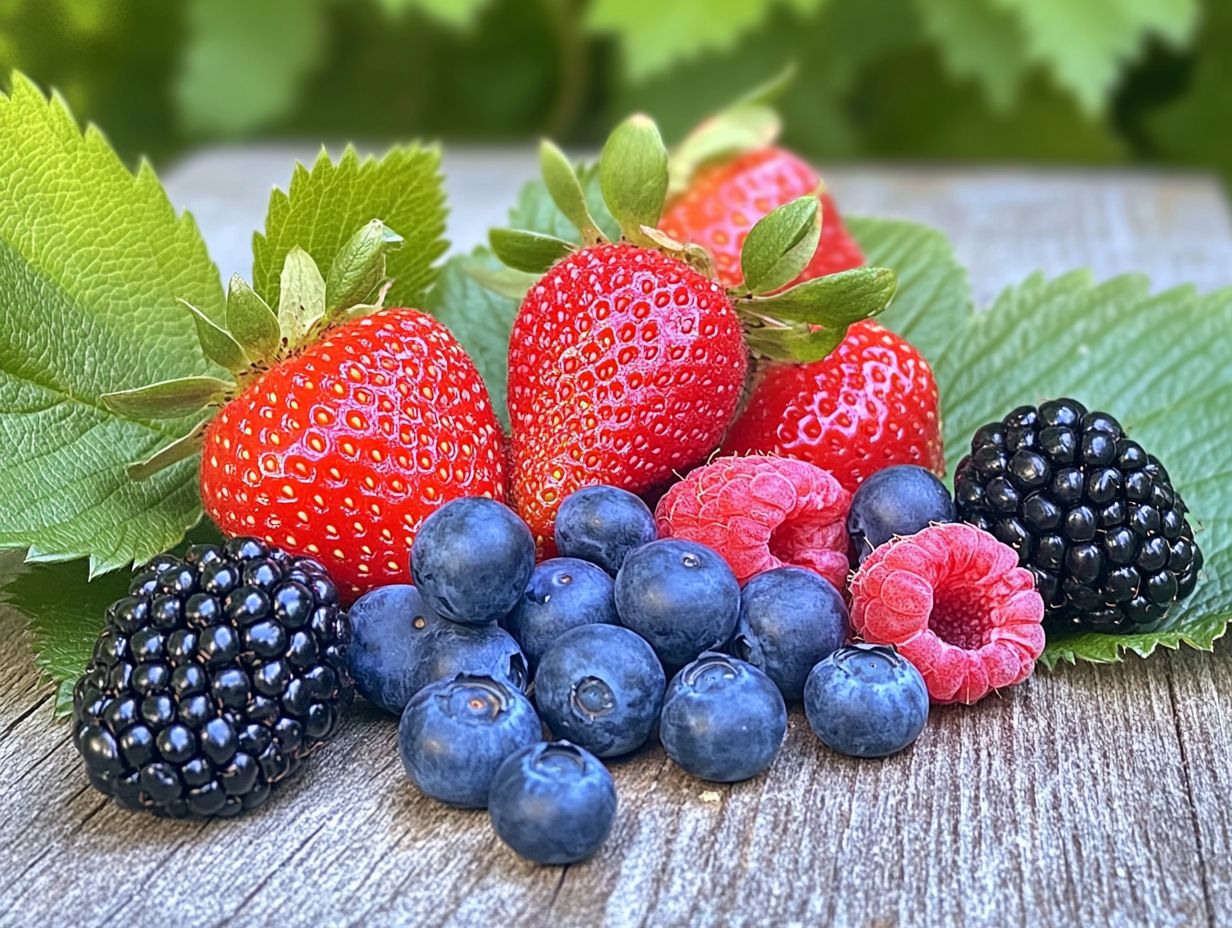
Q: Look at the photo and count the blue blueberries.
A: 13